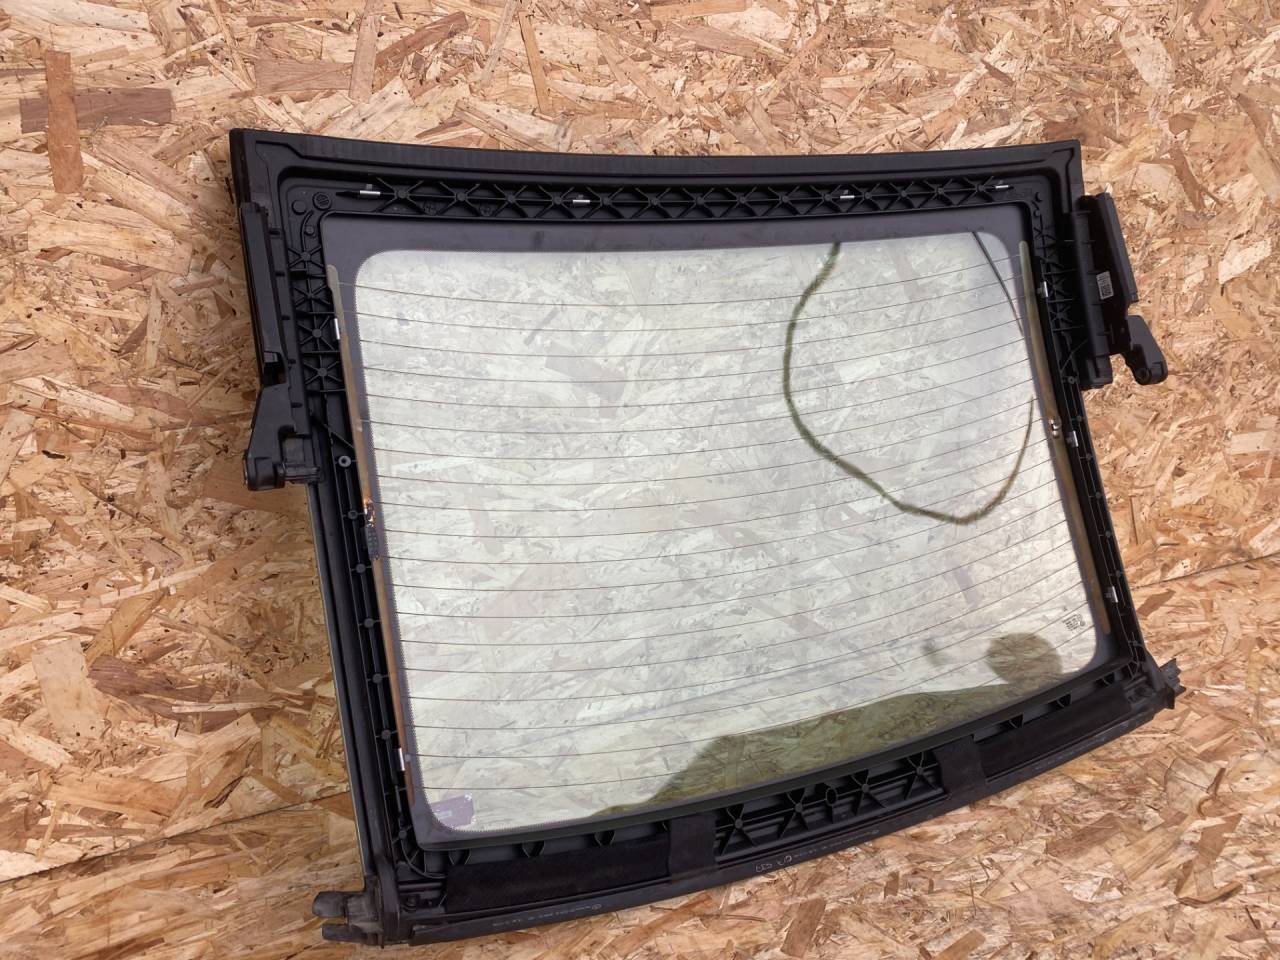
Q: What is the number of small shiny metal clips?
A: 9